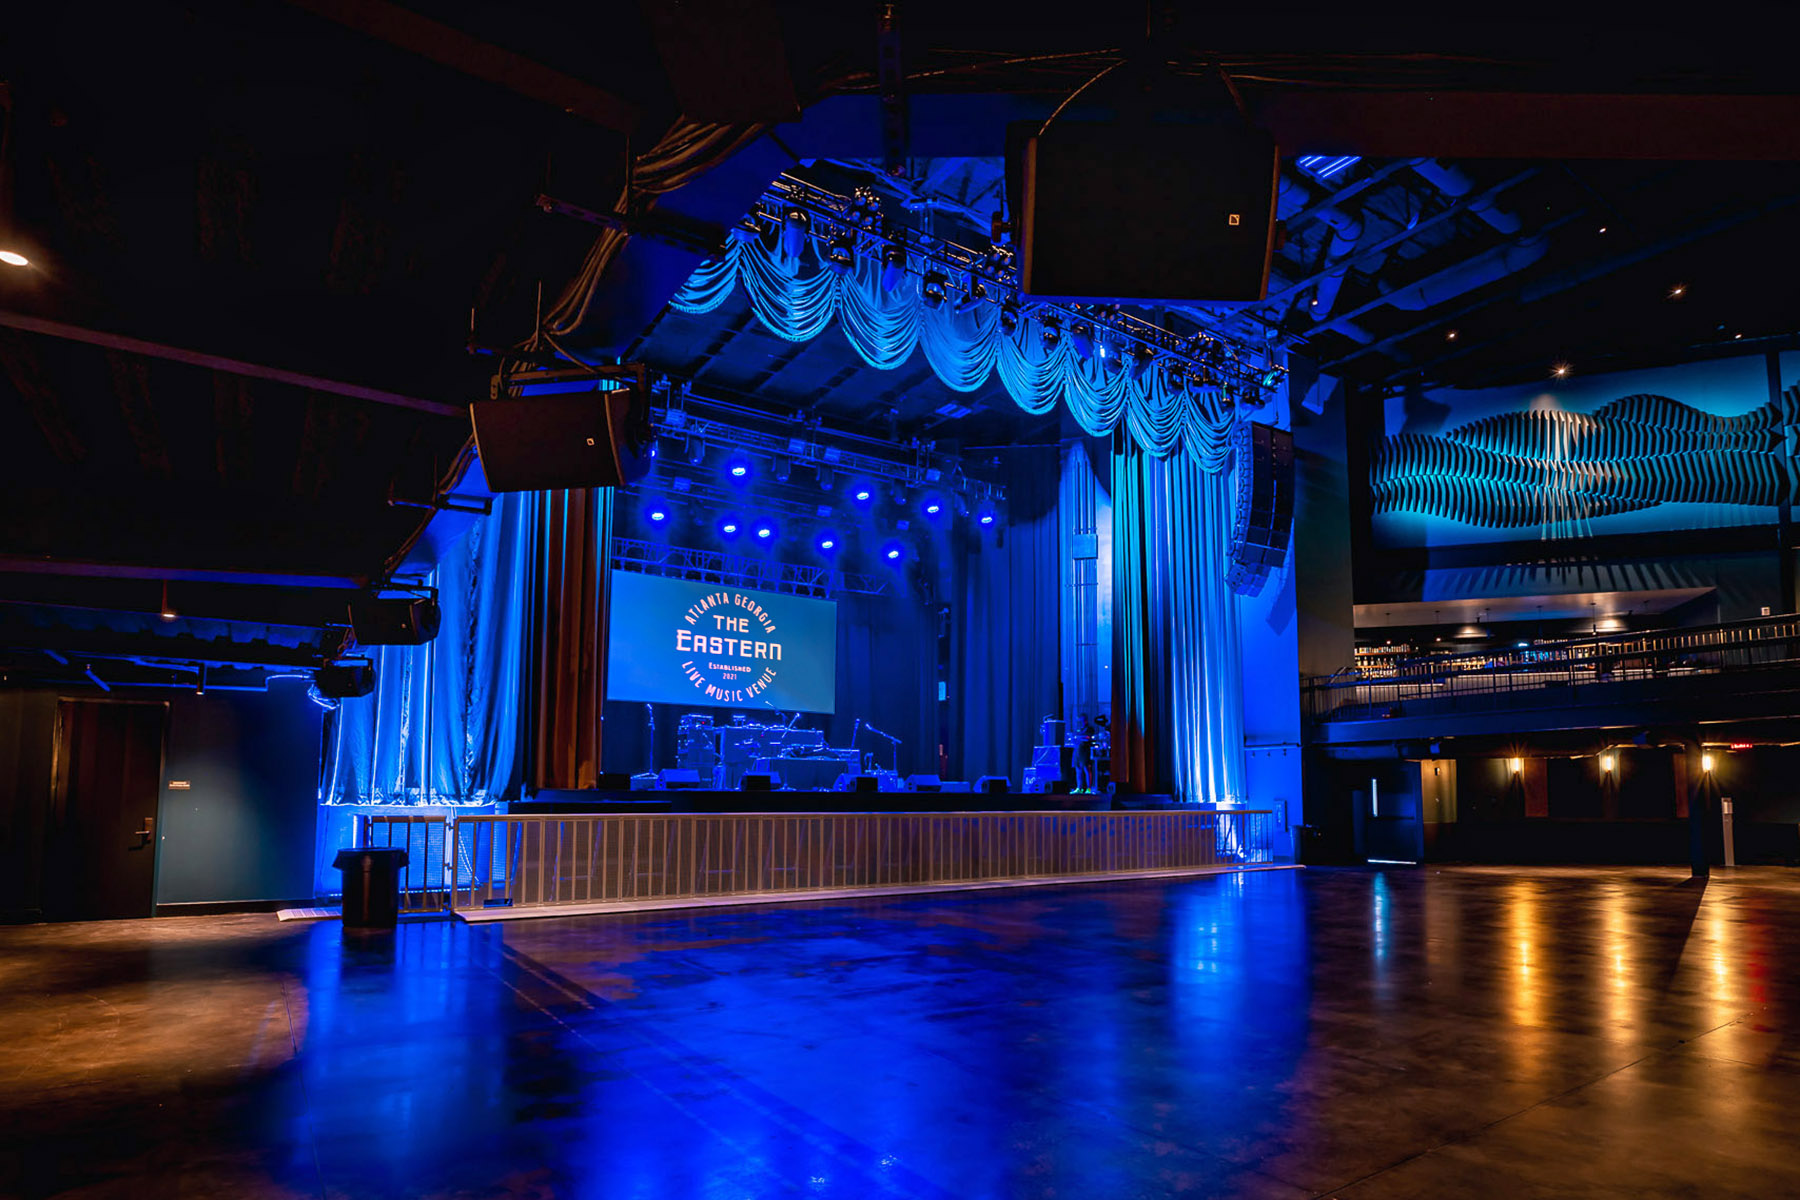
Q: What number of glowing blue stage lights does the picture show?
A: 9